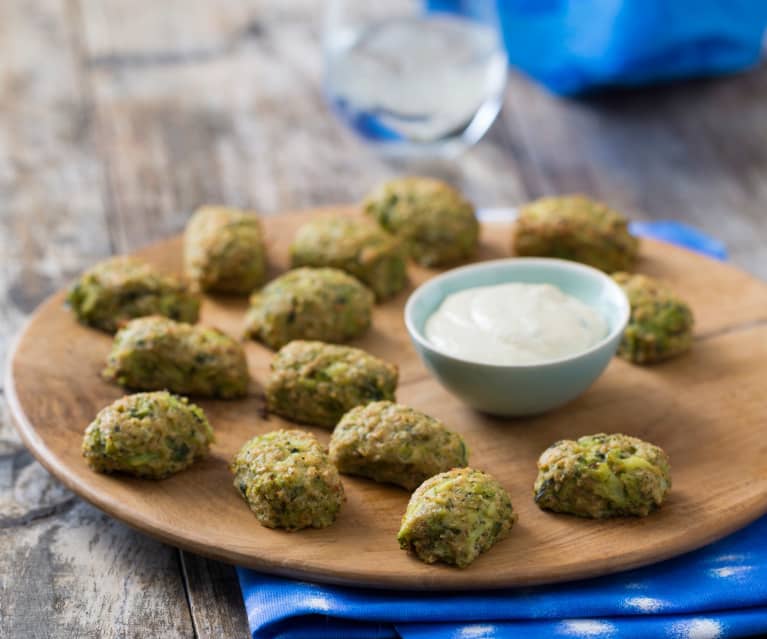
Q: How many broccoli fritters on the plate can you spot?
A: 14